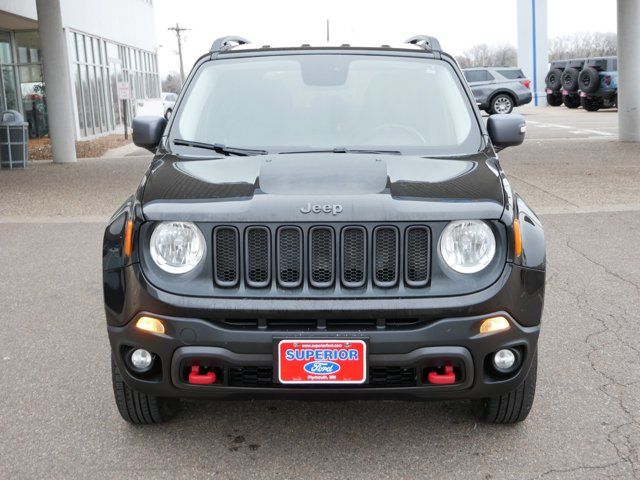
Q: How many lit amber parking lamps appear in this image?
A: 2